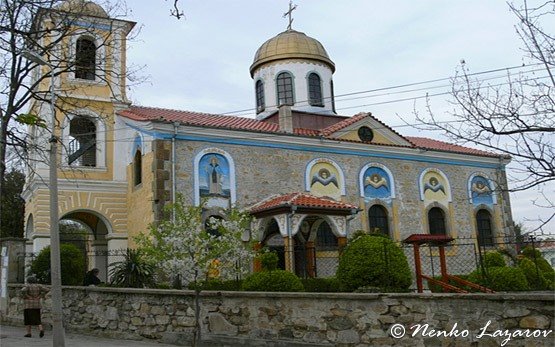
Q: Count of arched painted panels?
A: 5